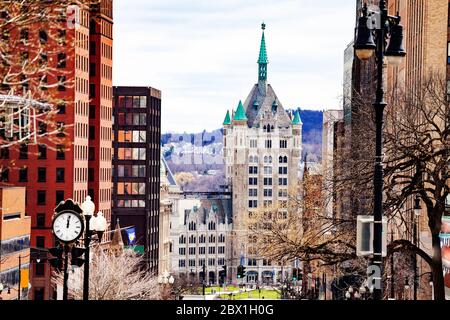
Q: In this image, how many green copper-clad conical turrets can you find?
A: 3